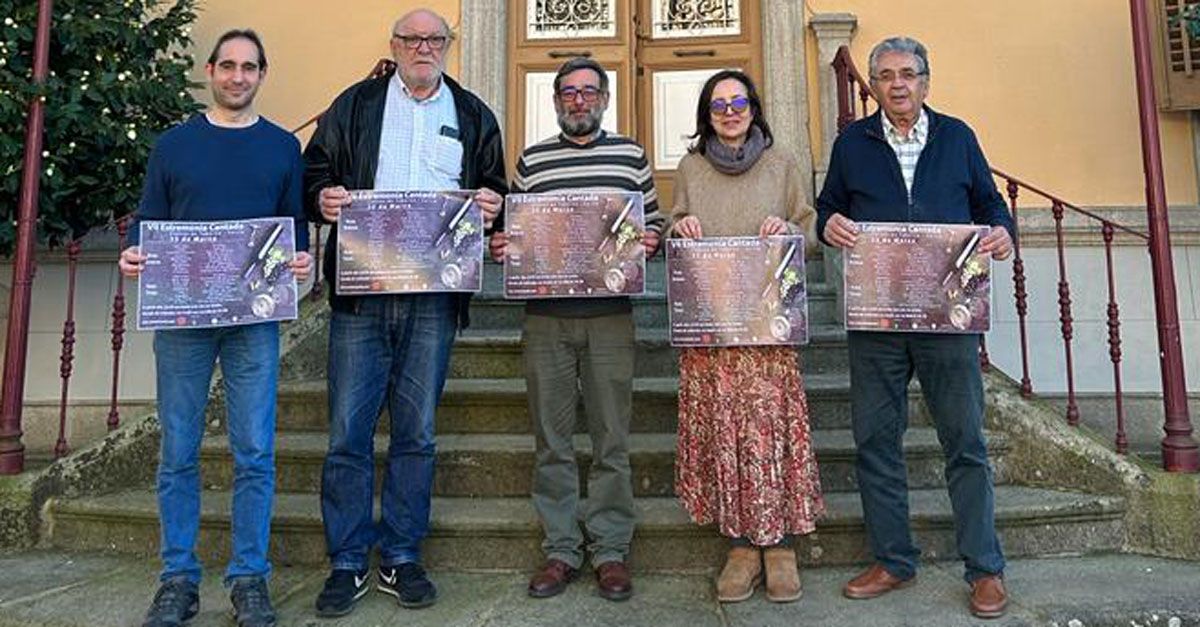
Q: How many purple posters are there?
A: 5